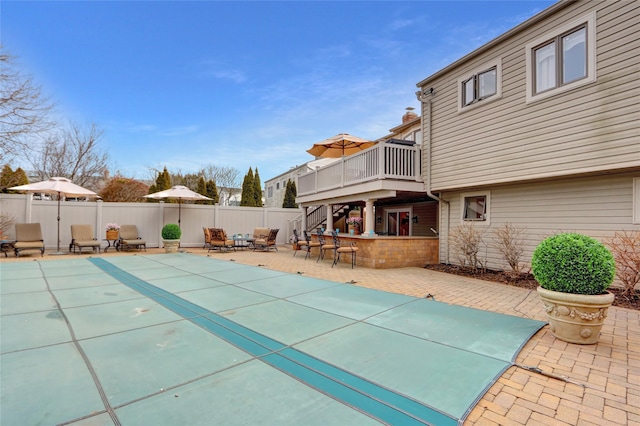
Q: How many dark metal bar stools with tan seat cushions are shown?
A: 4